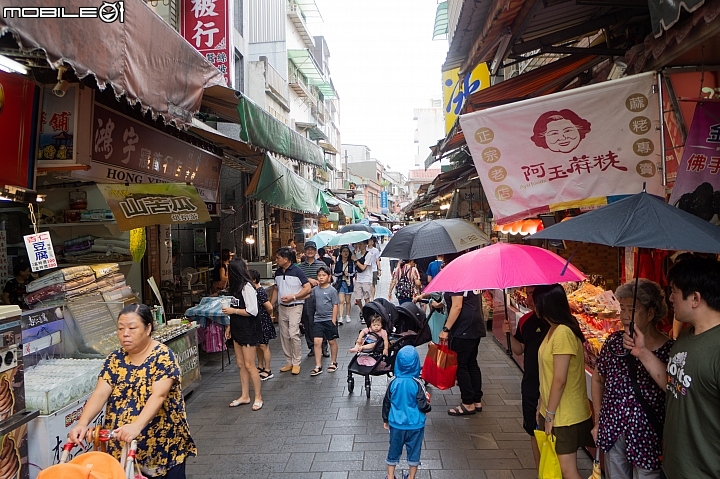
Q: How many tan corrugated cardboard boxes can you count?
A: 0